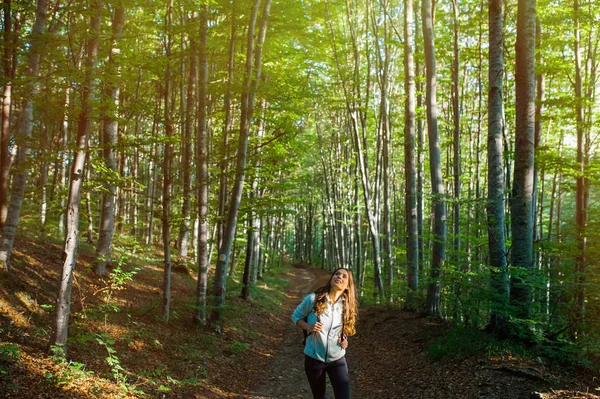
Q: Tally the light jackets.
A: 1